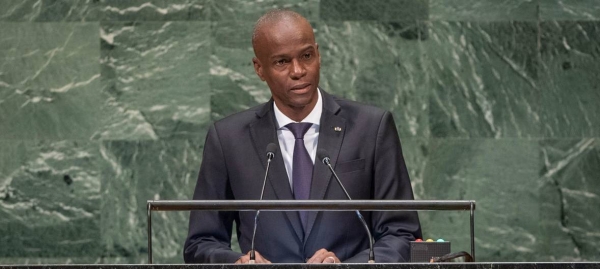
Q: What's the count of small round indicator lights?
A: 3